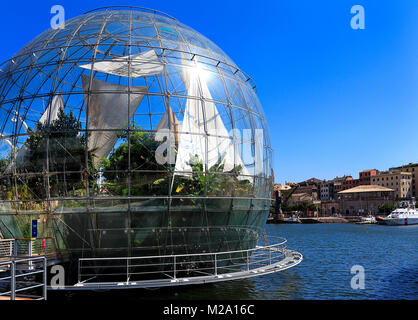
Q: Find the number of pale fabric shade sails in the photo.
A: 5